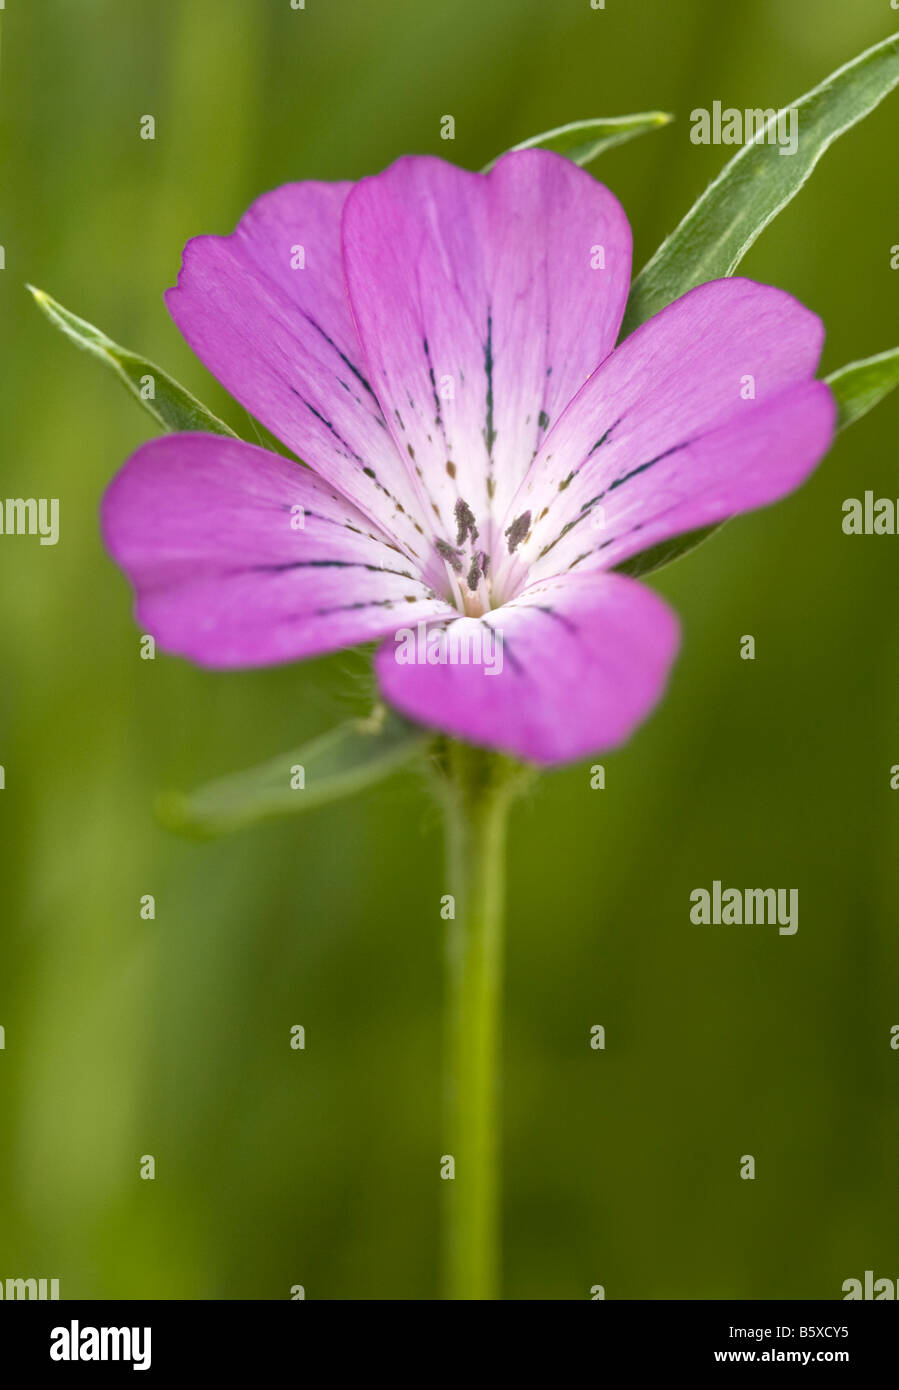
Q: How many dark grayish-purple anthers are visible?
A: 4